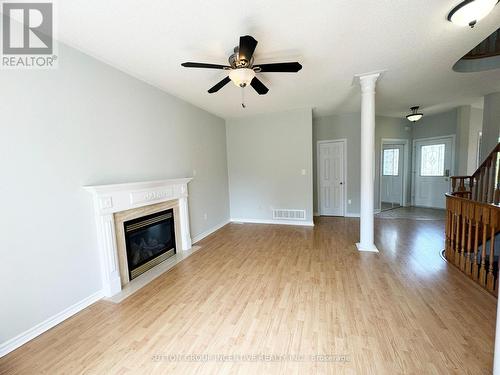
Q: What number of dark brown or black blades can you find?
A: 5